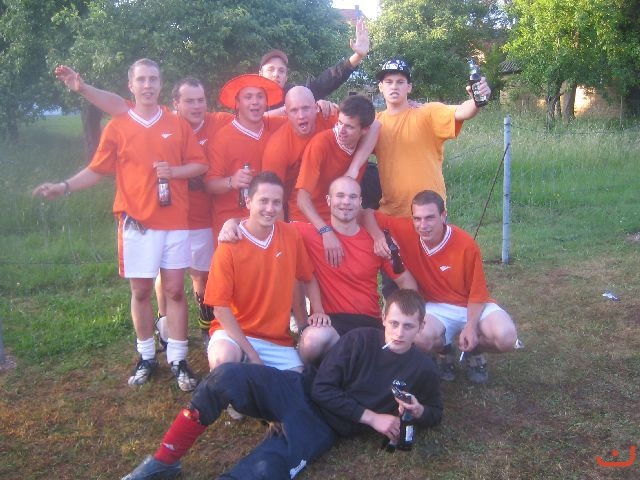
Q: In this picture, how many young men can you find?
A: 11